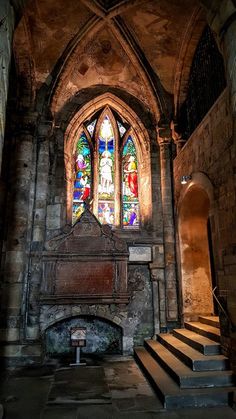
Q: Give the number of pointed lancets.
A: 3